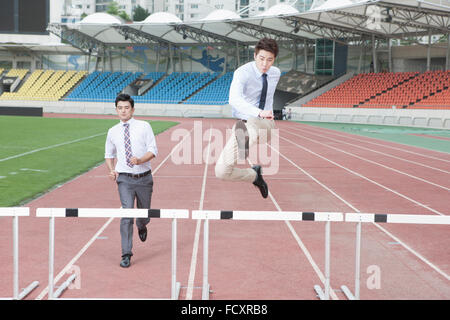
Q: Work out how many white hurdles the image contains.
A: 4